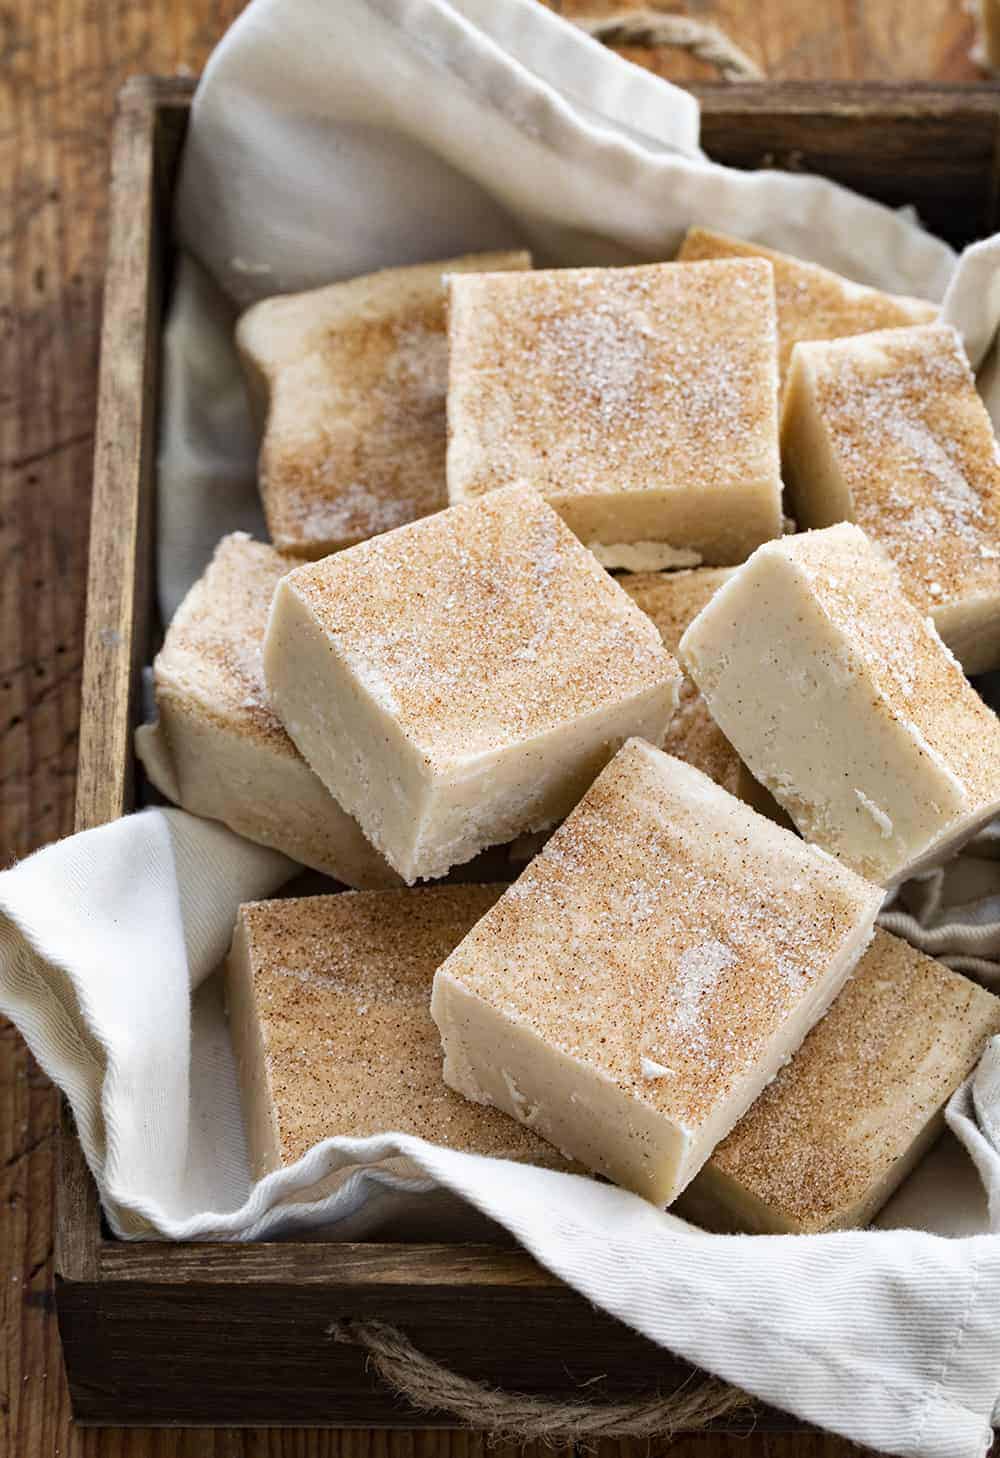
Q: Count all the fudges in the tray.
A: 11